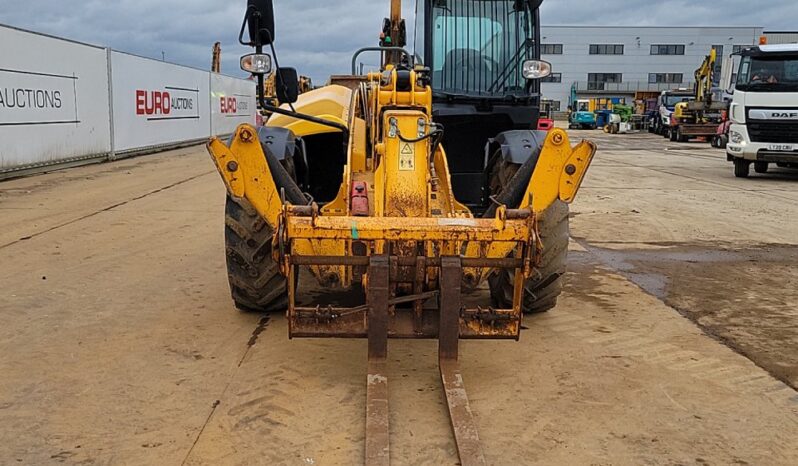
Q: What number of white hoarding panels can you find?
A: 3